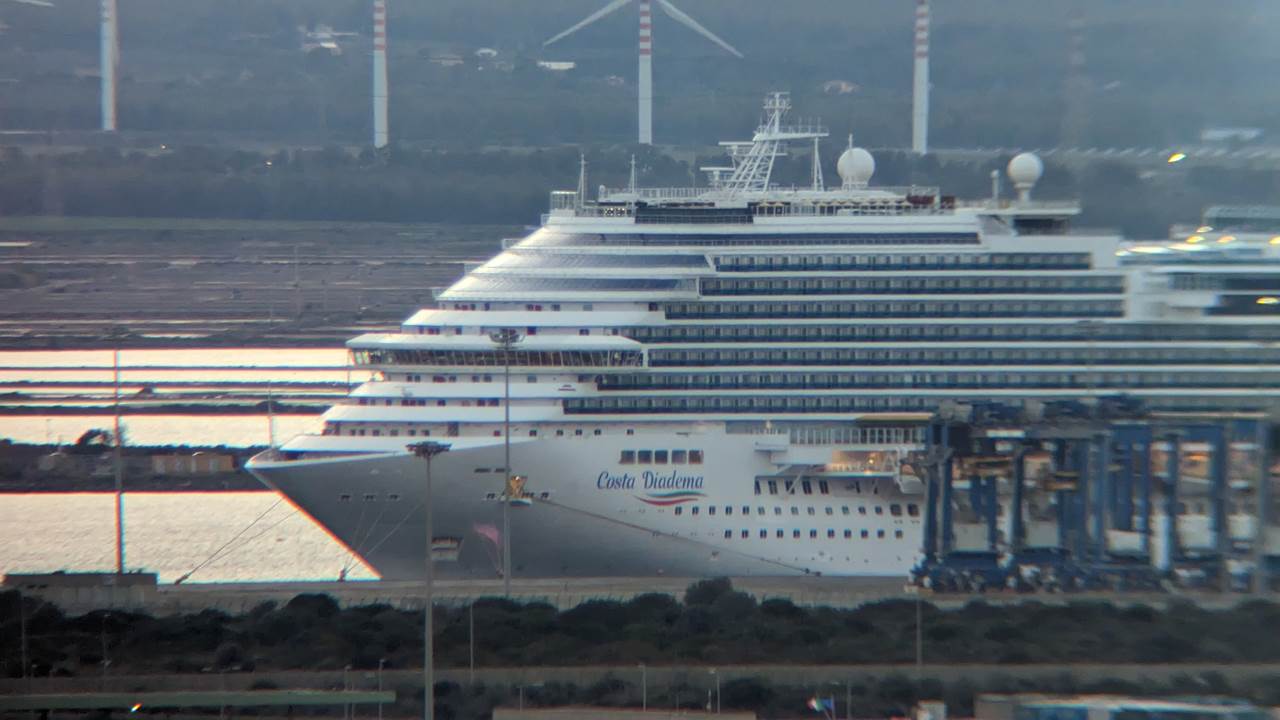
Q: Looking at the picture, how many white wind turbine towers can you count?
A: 4